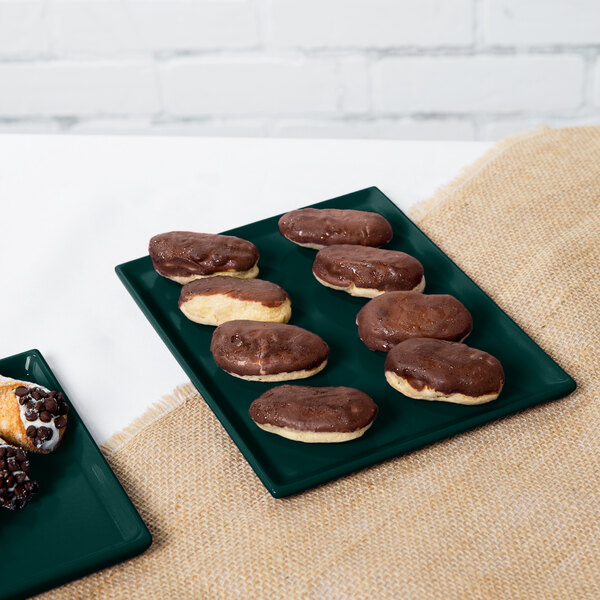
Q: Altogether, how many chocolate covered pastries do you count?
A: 8